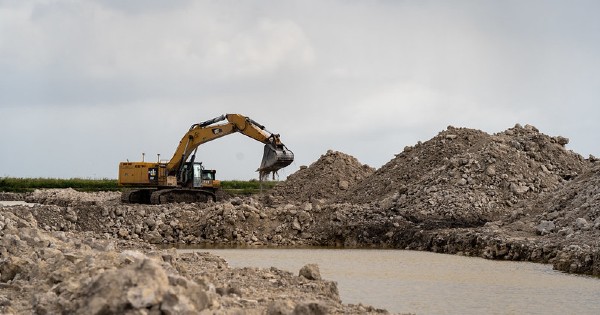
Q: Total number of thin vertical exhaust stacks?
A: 2